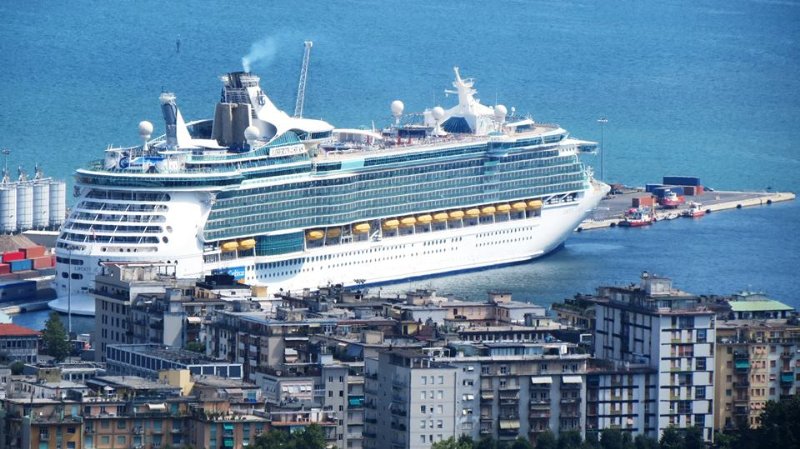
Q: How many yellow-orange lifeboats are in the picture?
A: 15